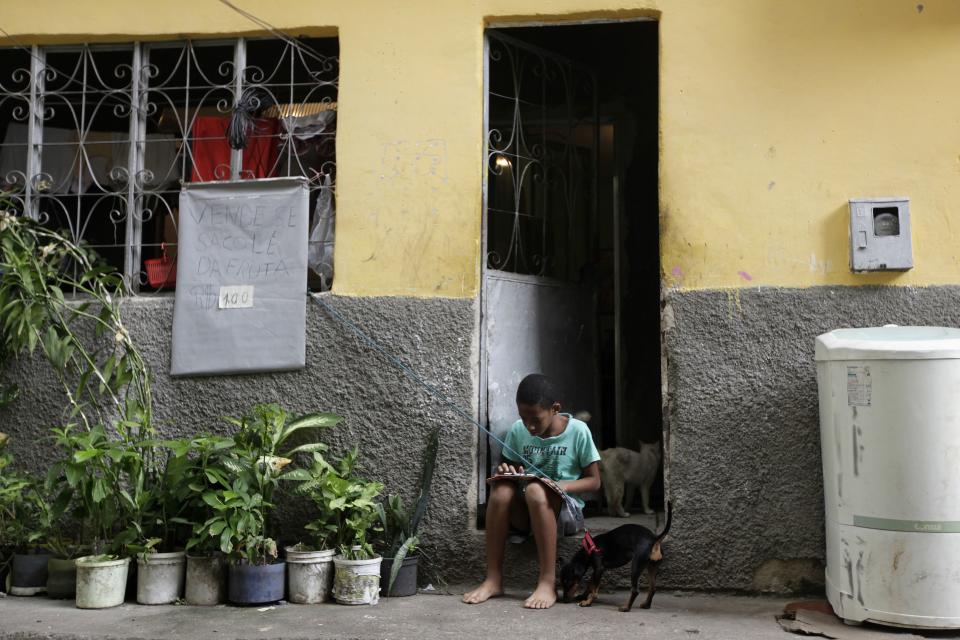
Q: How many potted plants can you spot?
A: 9